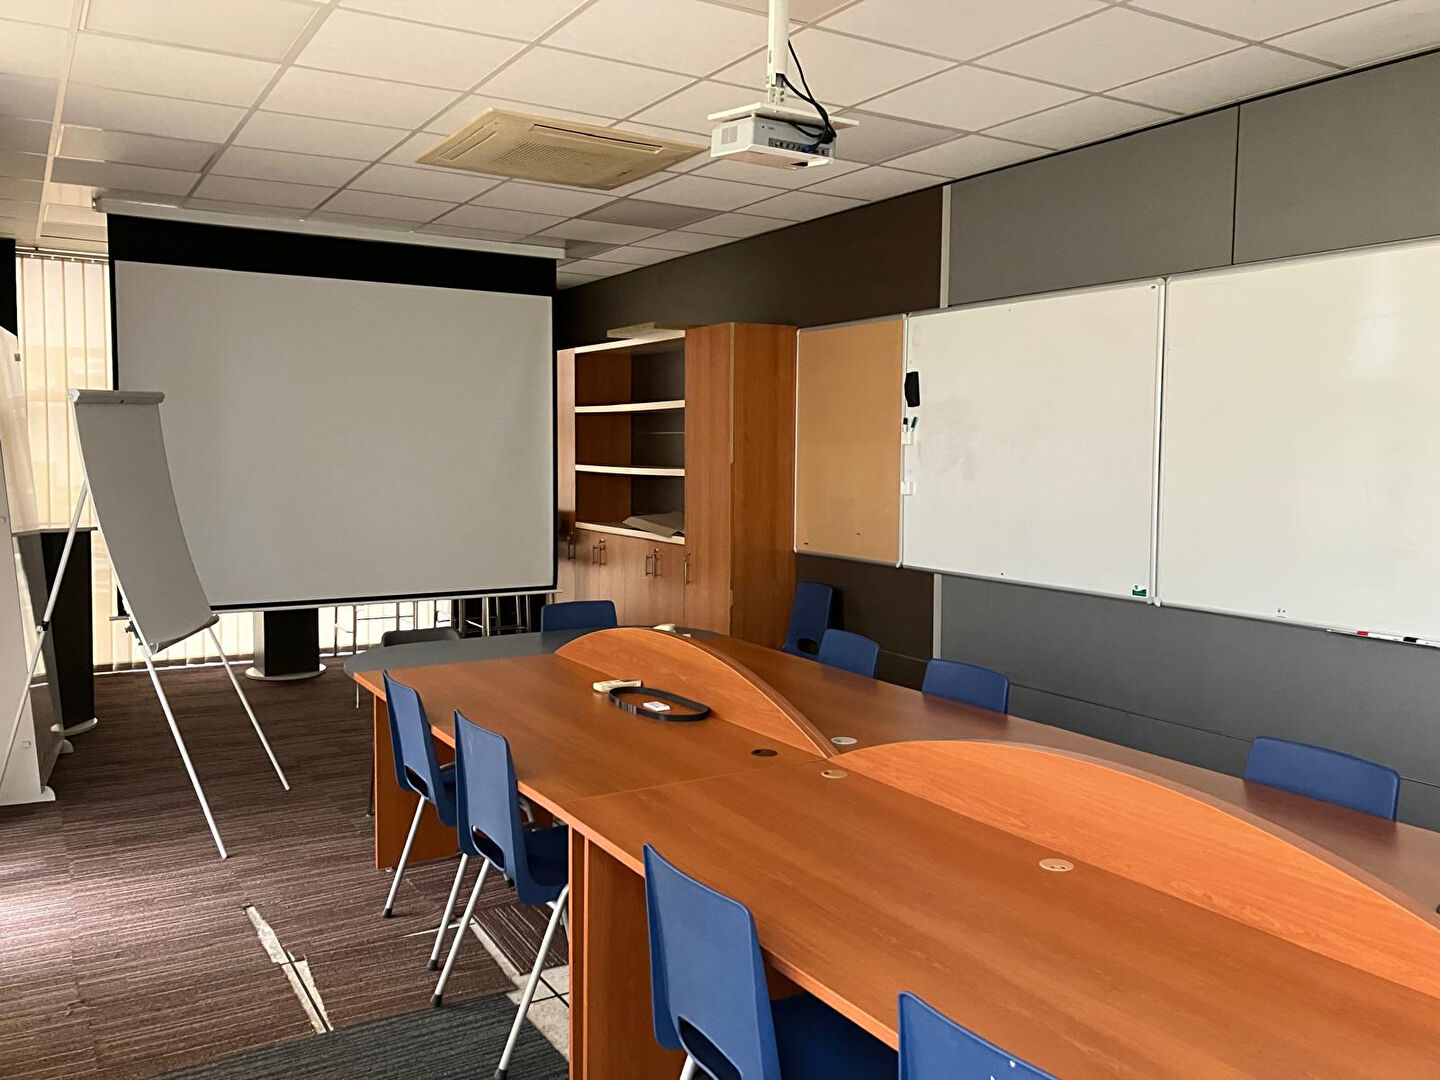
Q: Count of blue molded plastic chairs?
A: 9